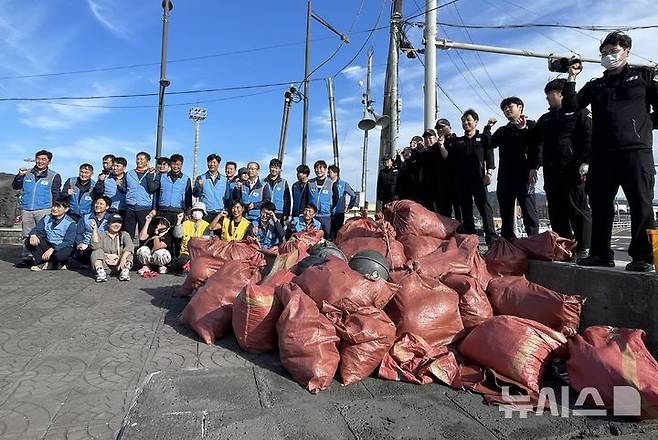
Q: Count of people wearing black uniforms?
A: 9